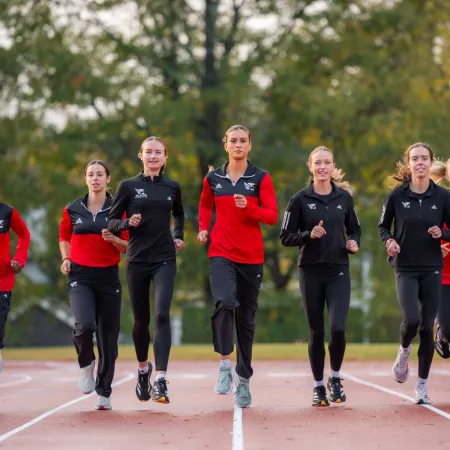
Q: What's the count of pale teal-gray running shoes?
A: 2